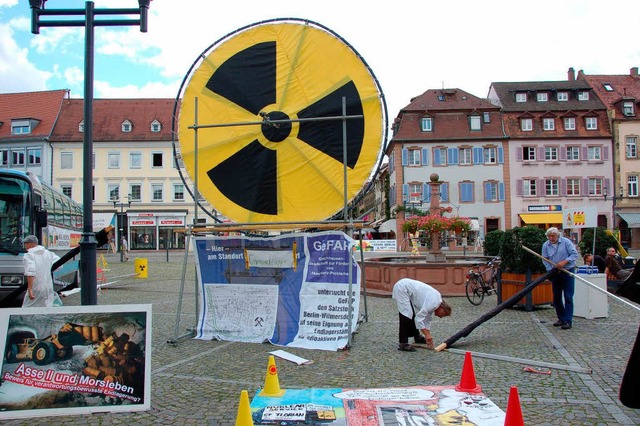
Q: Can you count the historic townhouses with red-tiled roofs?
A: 5